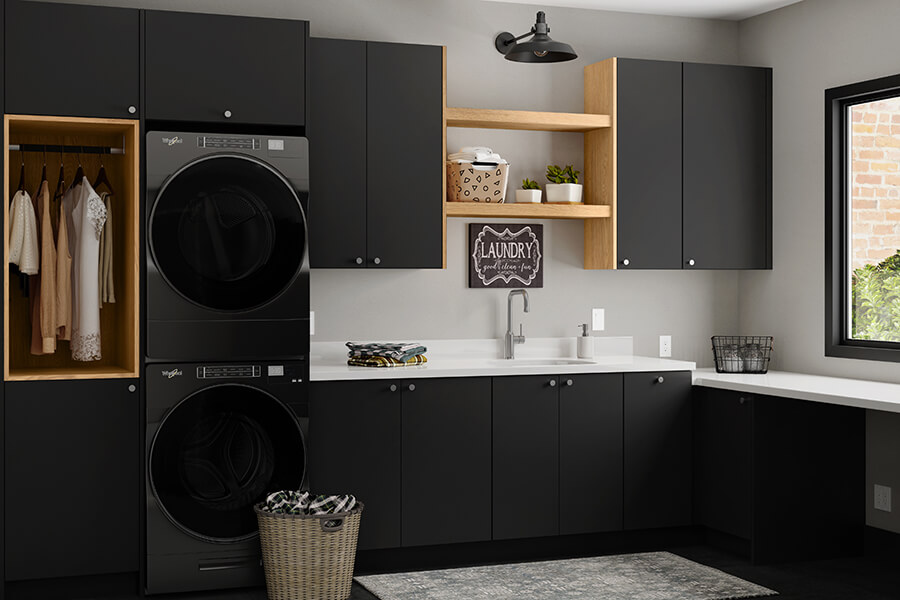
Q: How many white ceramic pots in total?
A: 2